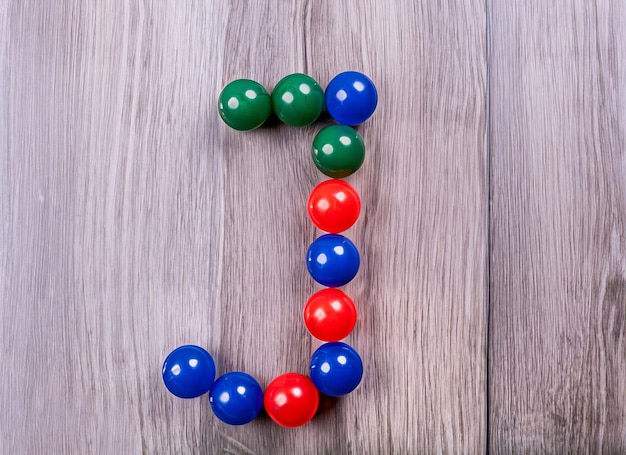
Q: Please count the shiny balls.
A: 11